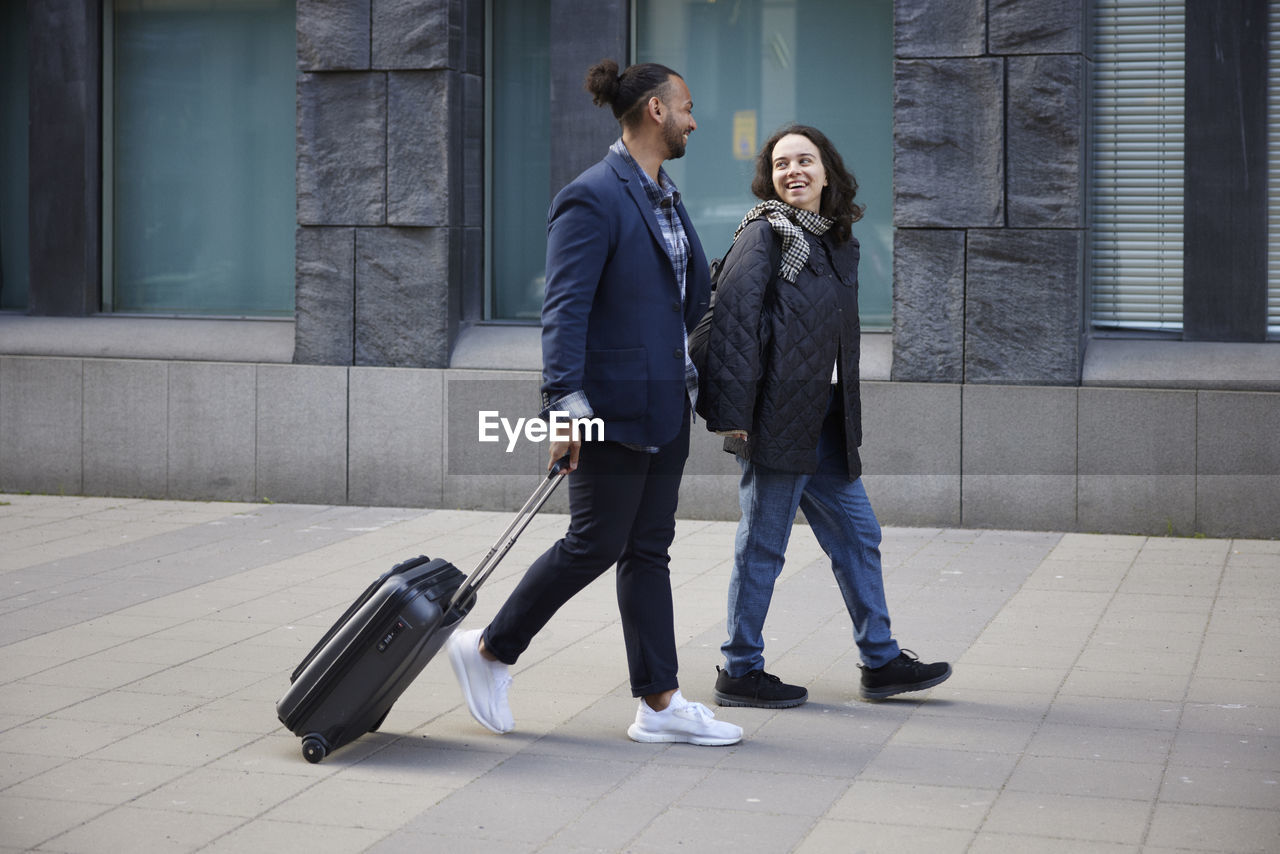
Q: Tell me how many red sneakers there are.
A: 0